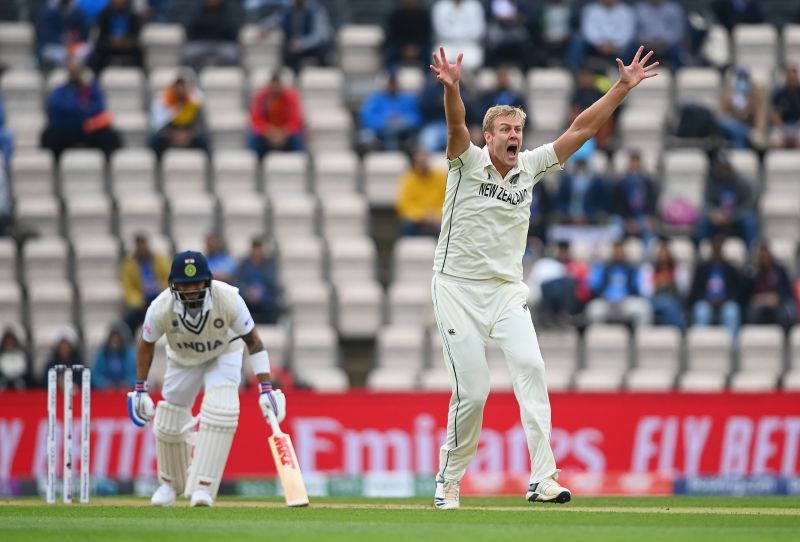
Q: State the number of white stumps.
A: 3